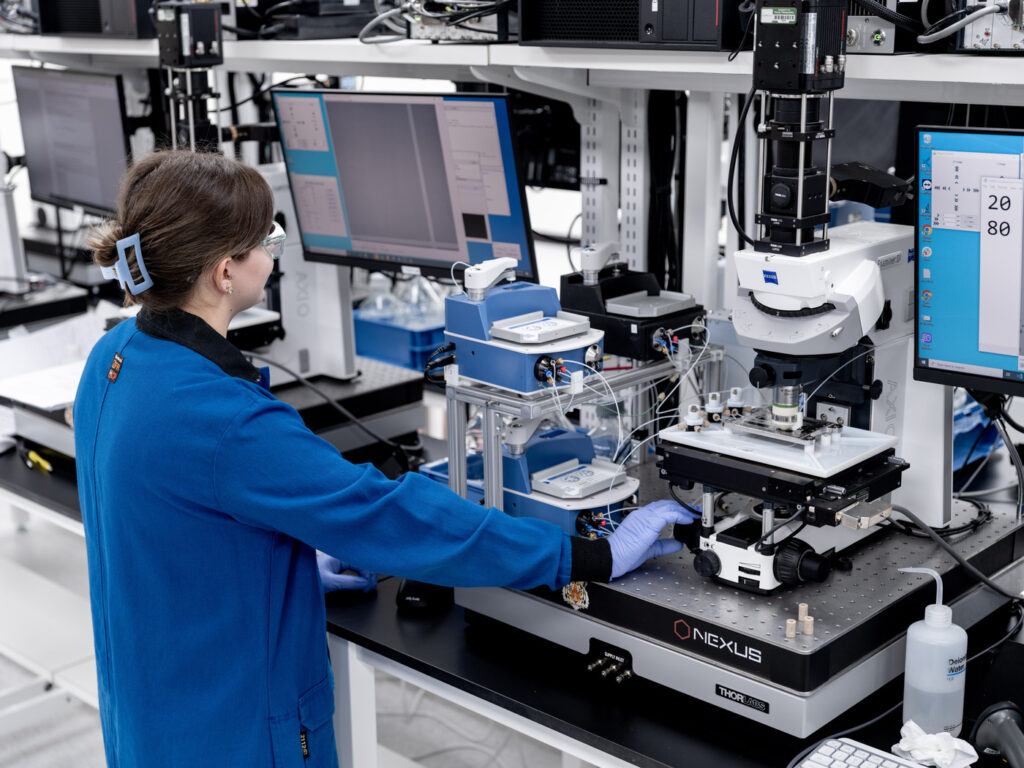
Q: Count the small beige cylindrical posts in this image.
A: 3